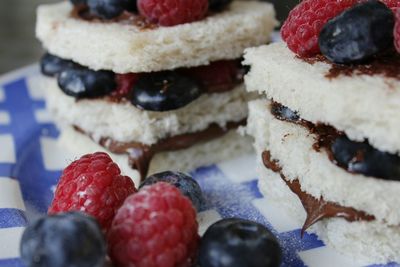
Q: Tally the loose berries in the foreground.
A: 5